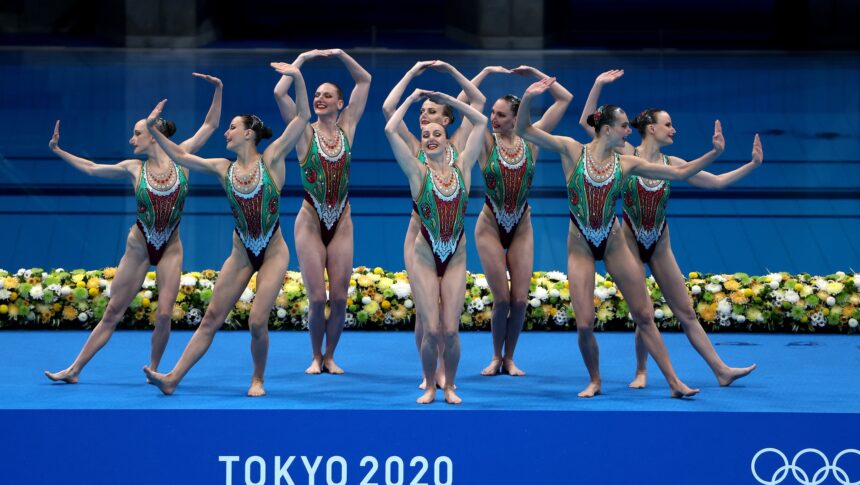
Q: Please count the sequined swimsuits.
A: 8